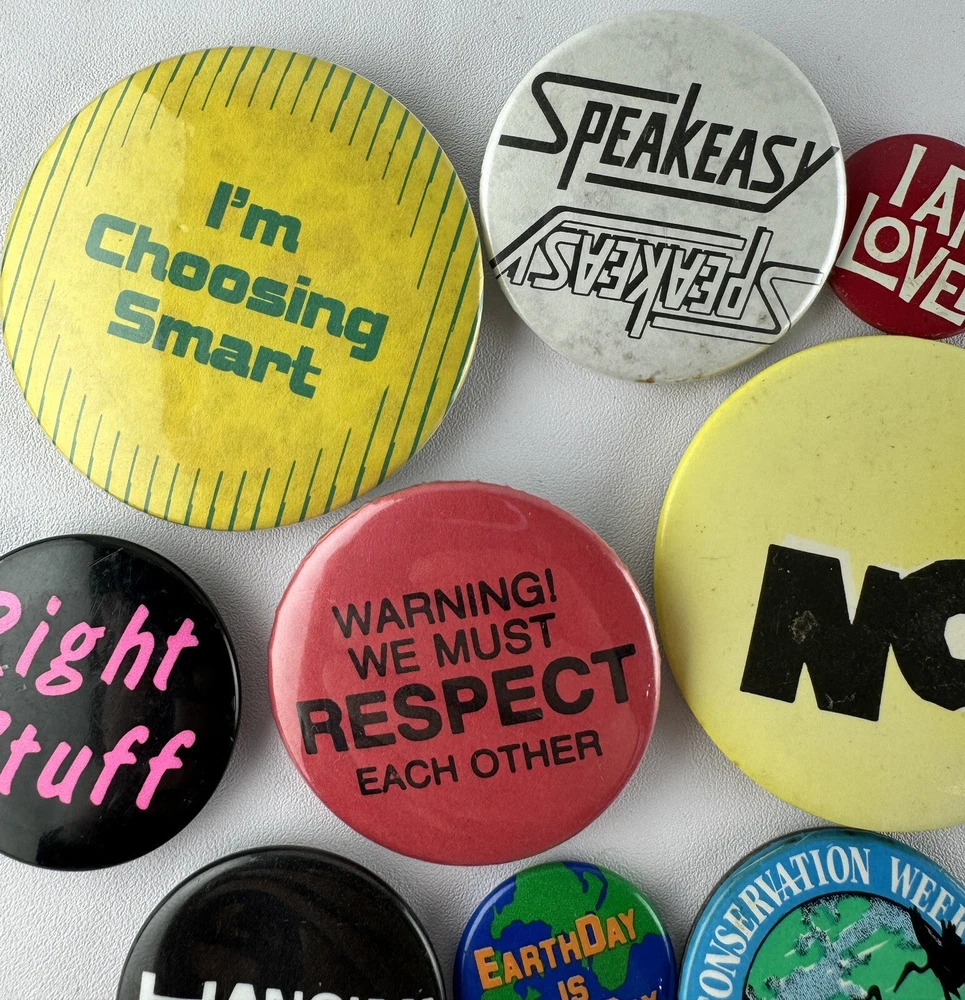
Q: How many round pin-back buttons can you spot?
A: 9